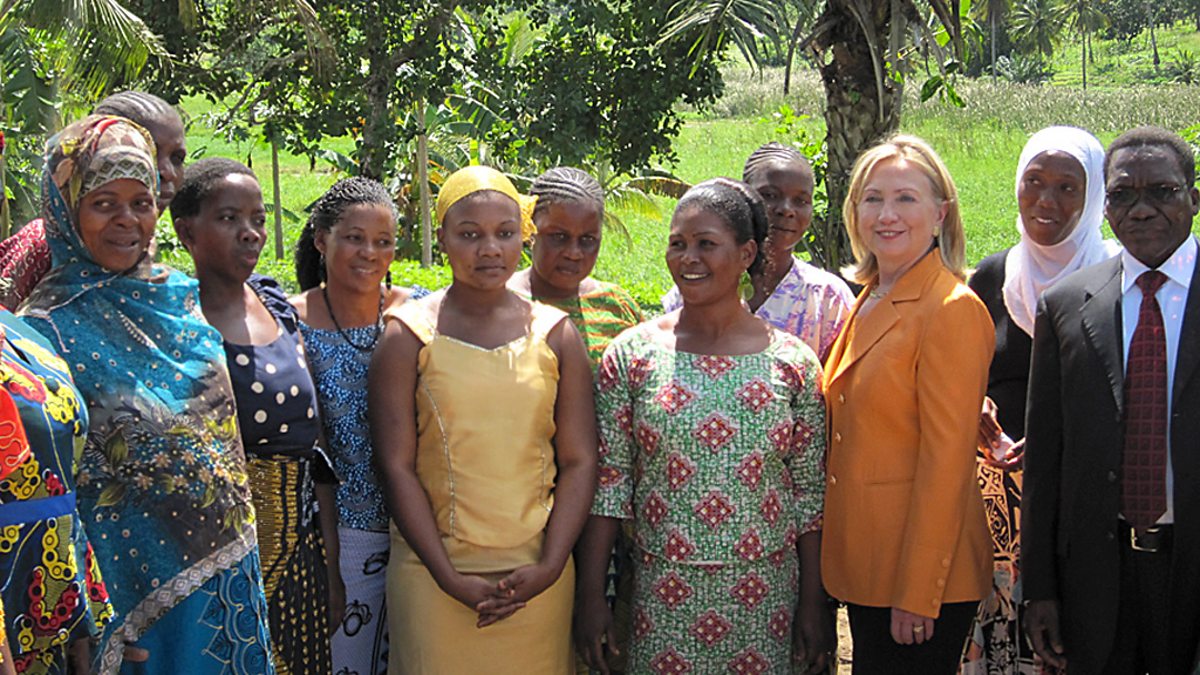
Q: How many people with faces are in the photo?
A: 11